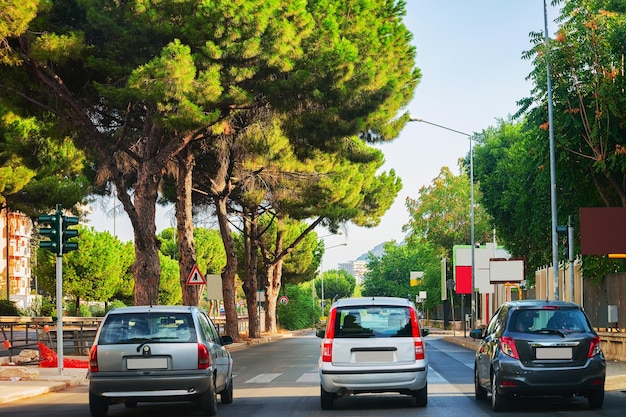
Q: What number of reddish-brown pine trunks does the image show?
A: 5